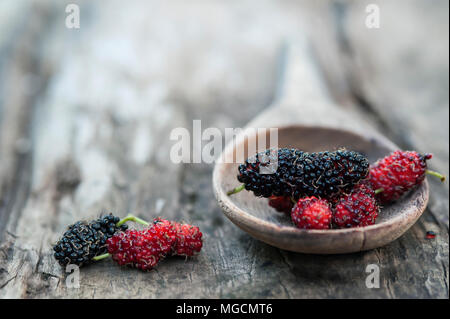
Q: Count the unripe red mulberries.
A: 6